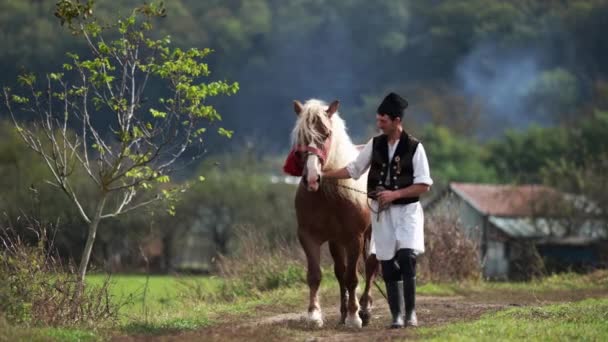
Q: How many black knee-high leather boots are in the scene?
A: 2